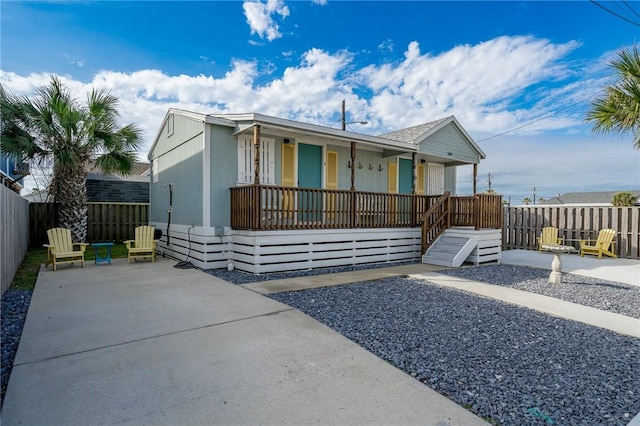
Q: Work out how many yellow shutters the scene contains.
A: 4